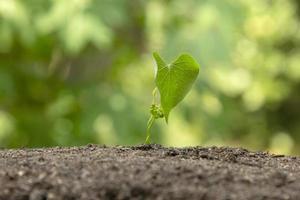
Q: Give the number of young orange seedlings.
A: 0